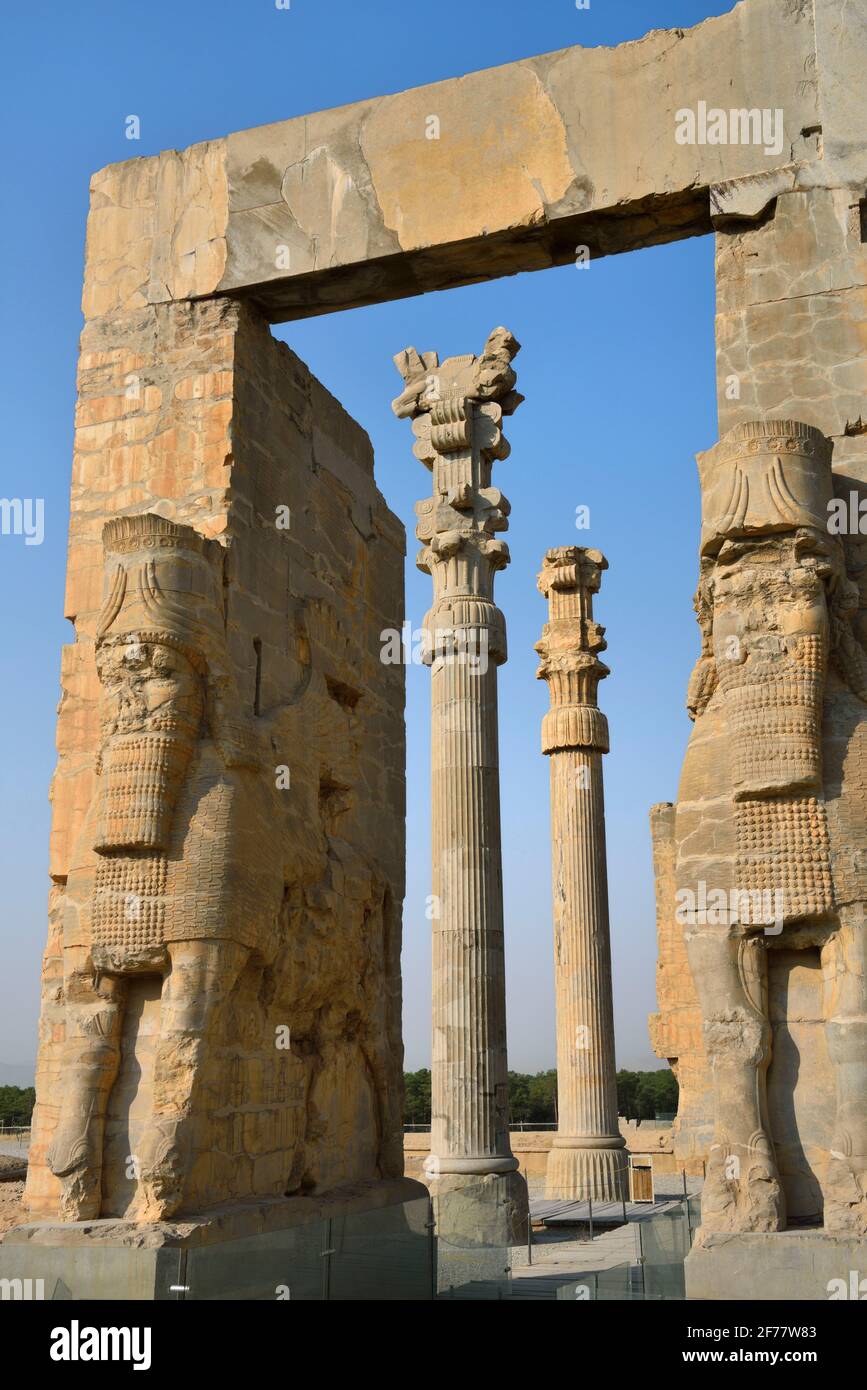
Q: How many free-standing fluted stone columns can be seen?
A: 2